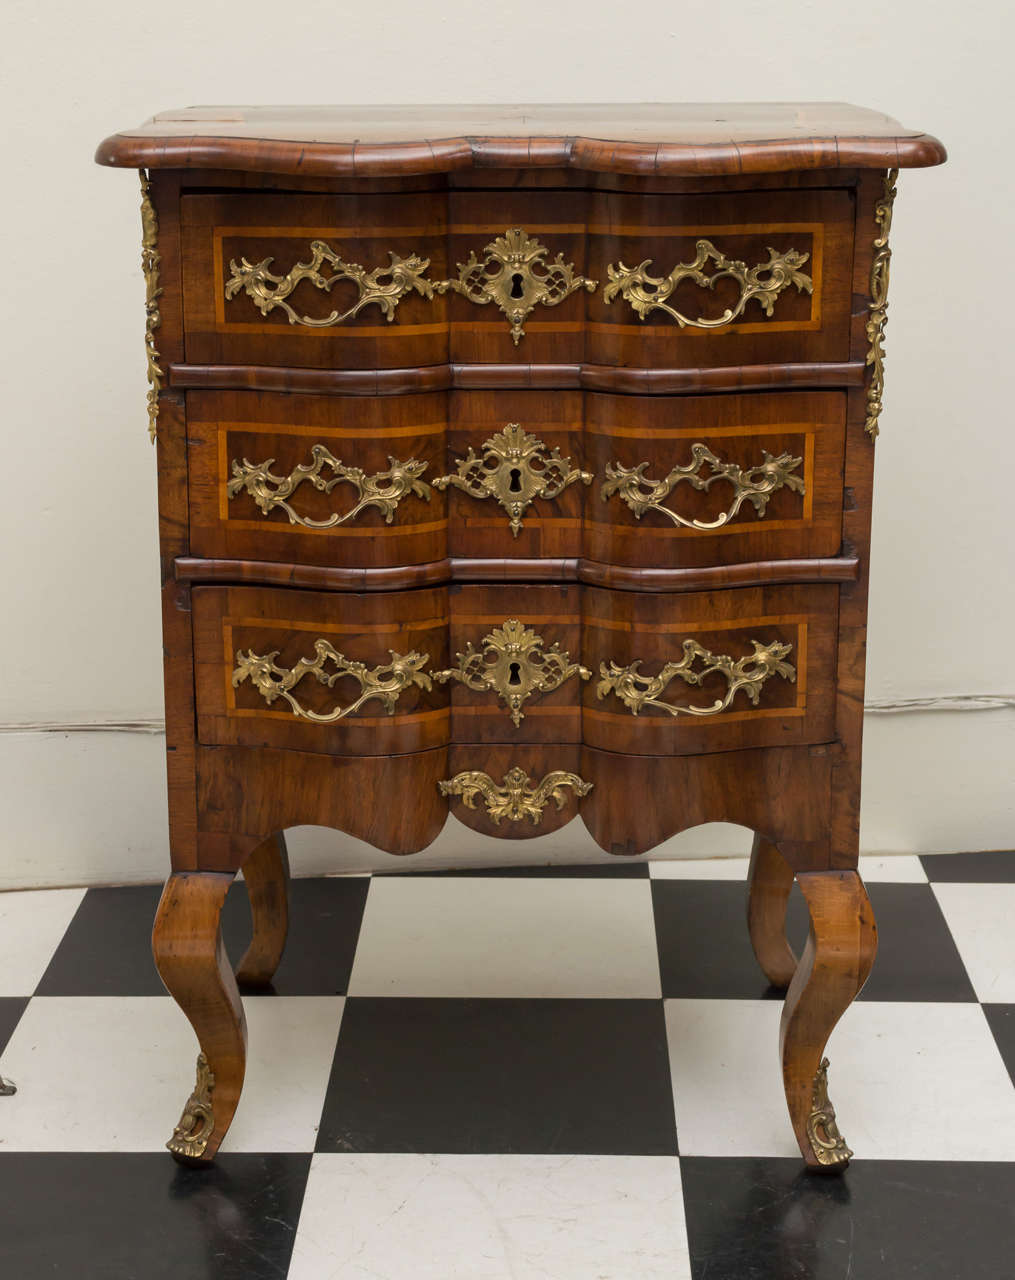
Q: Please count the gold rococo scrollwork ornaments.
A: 14